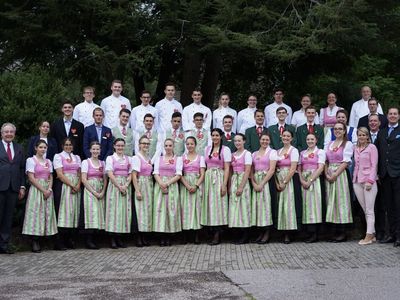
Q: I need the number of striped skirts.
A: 13